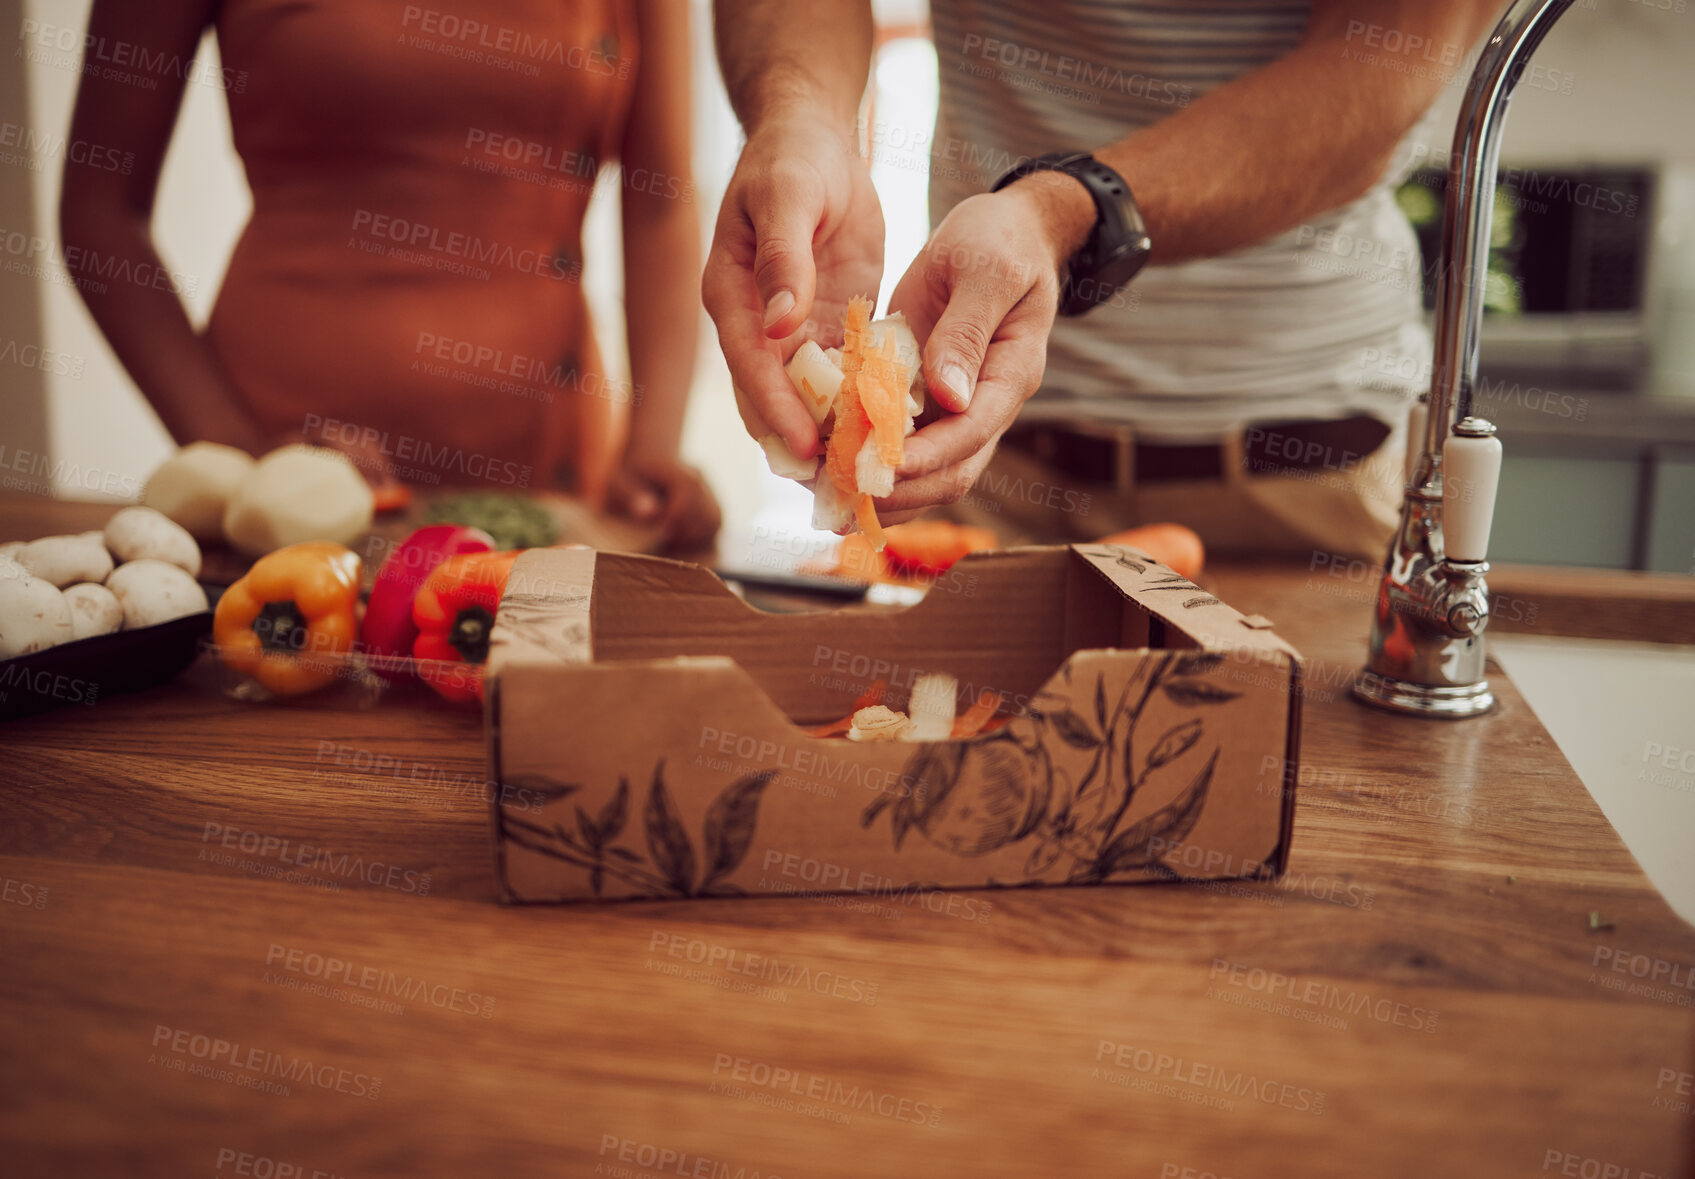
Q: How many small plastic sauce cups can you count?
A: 0